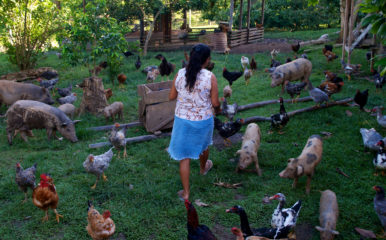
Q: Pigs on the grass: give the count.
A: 8